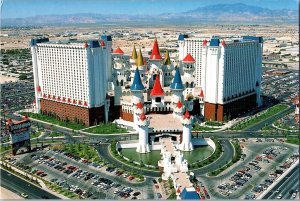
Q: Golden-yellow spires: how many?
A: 3